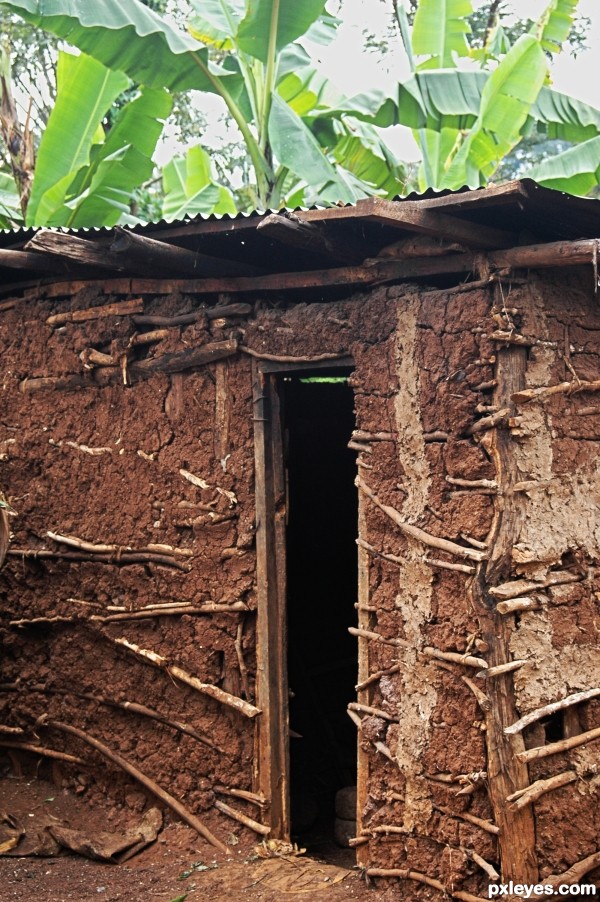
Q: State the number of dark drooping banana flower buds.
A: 0